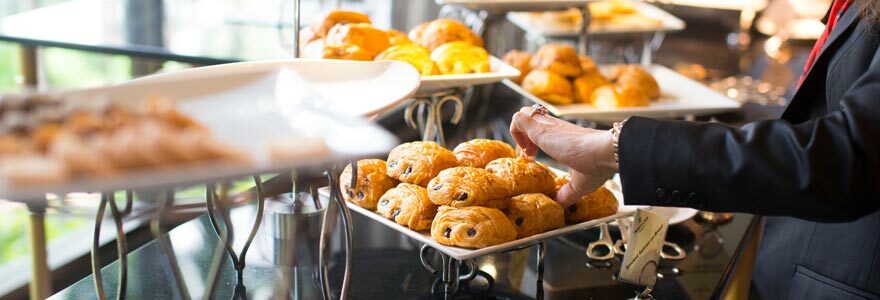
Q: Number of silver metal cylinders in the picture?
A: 1